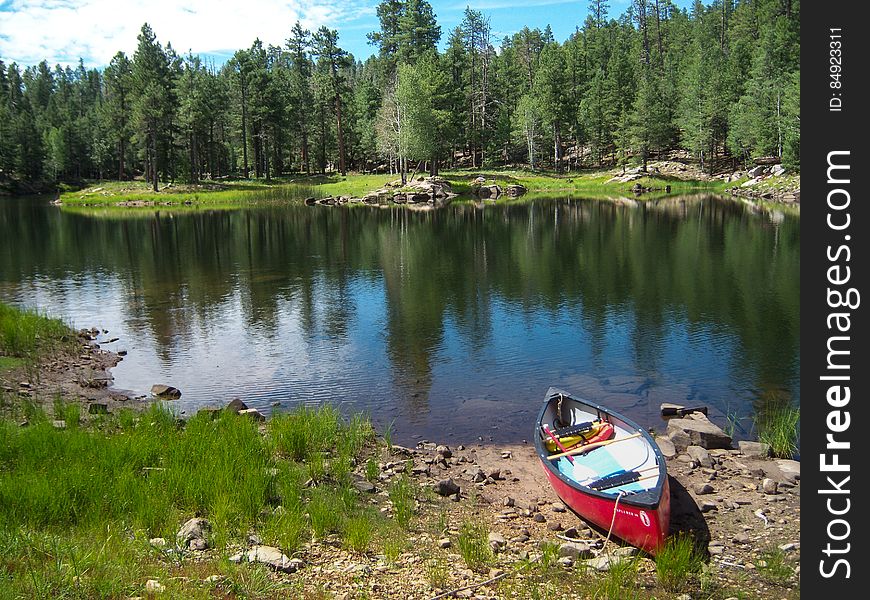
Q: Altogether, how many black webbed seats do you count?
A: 2